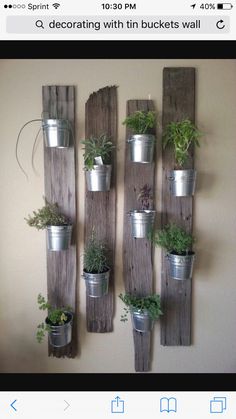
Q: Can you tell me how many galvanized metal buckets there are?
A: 10